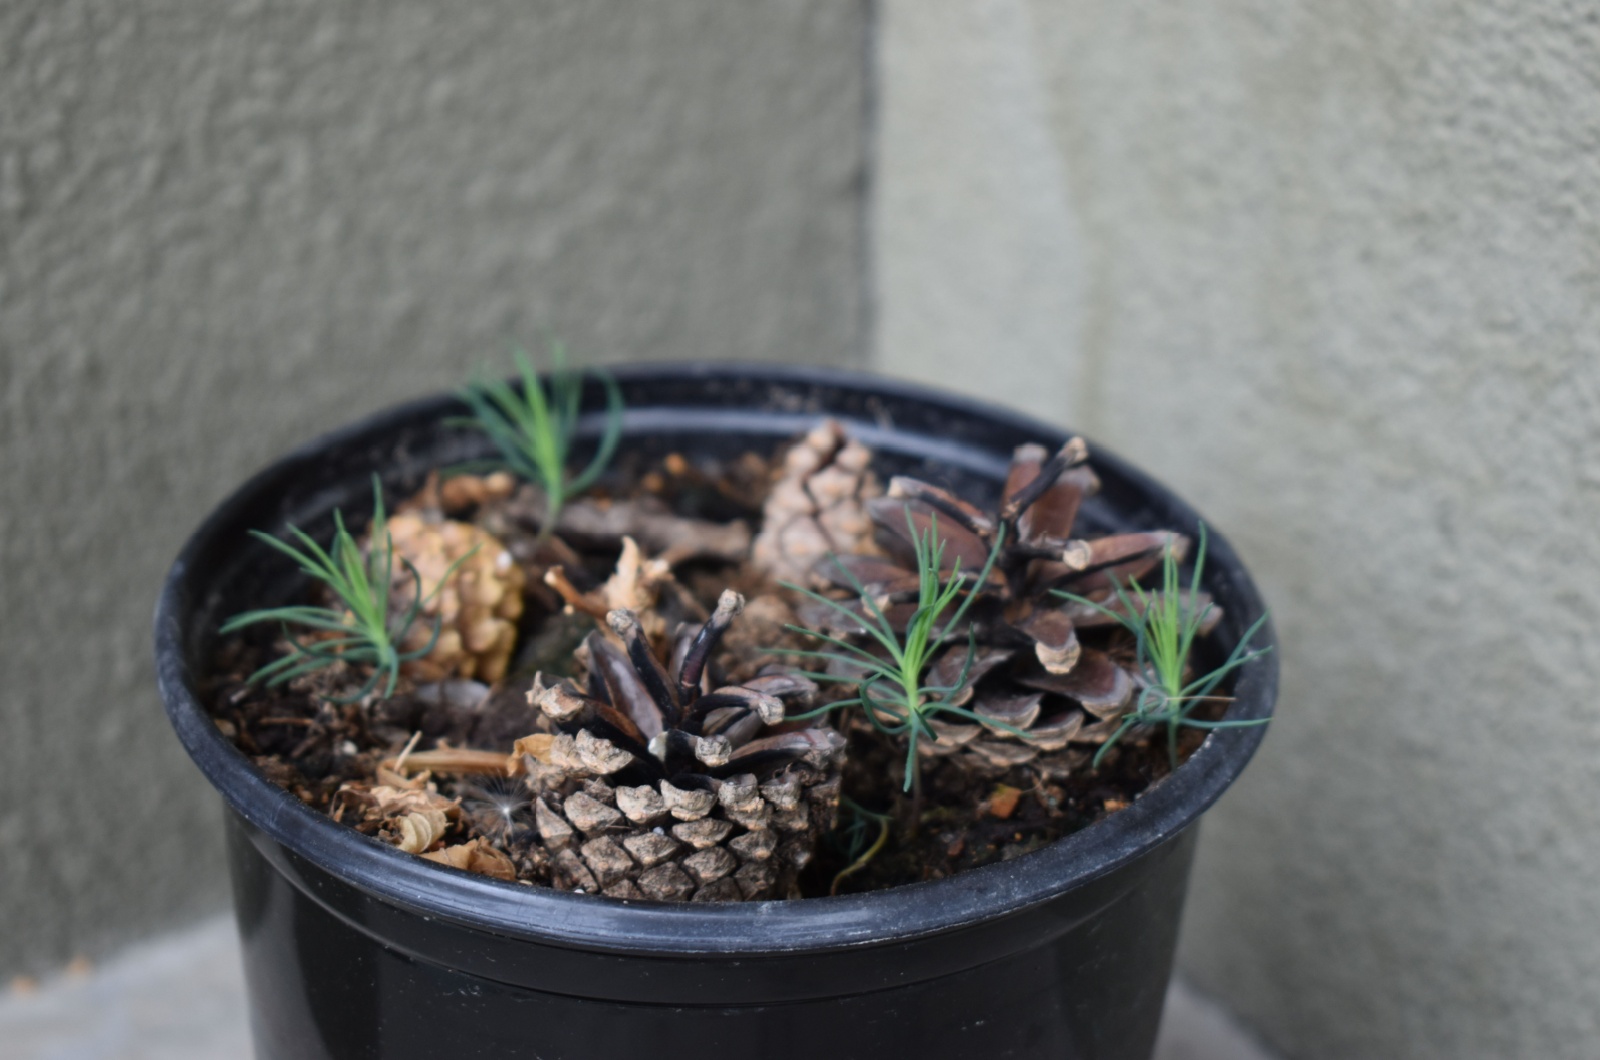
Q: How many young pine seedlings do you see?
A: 4